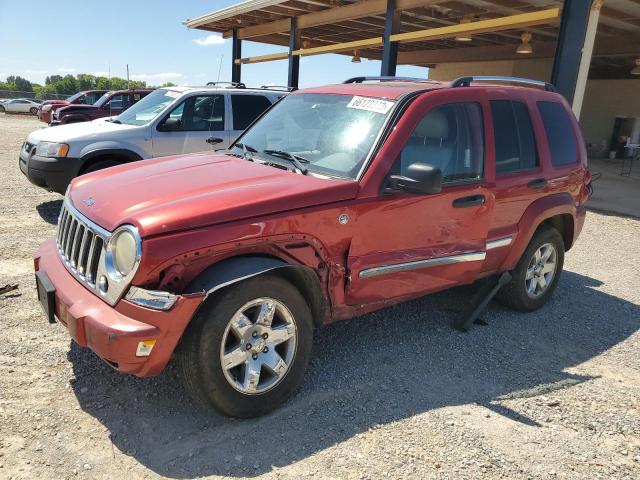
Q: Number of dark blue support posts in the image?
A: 4